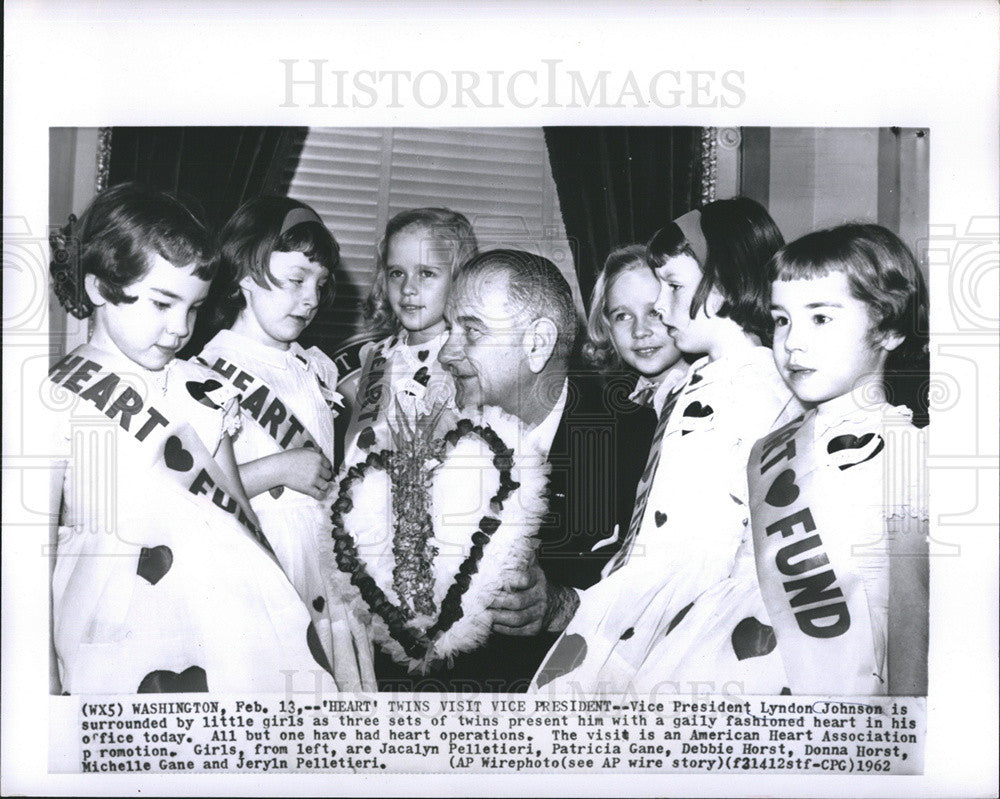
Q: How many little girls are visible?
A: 6